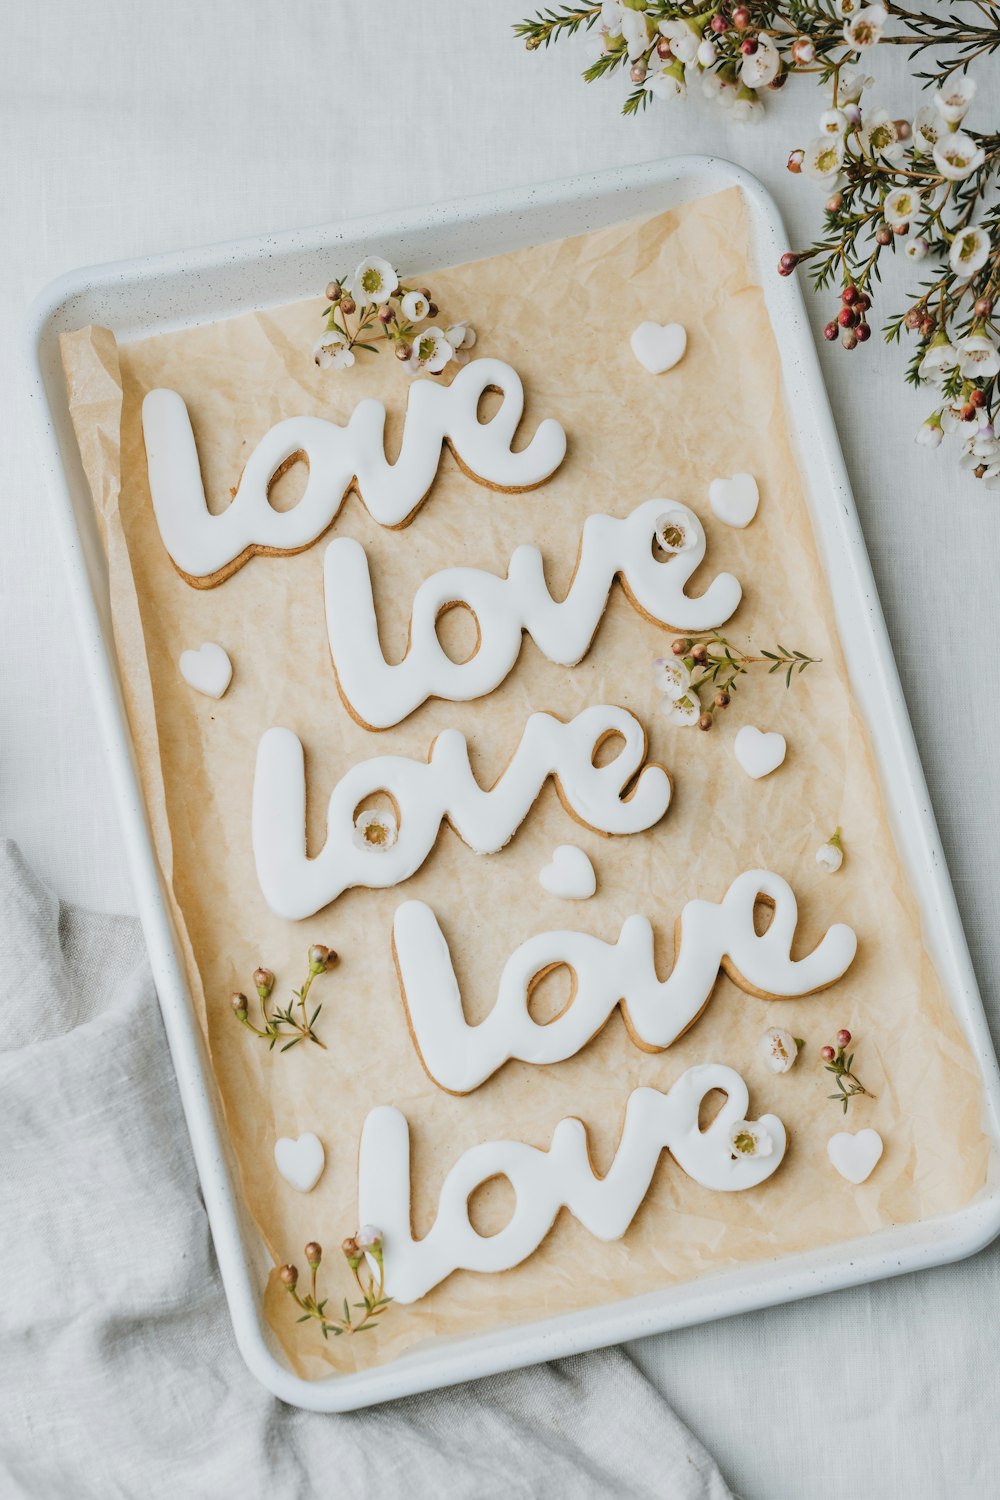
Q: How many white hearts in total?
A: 7